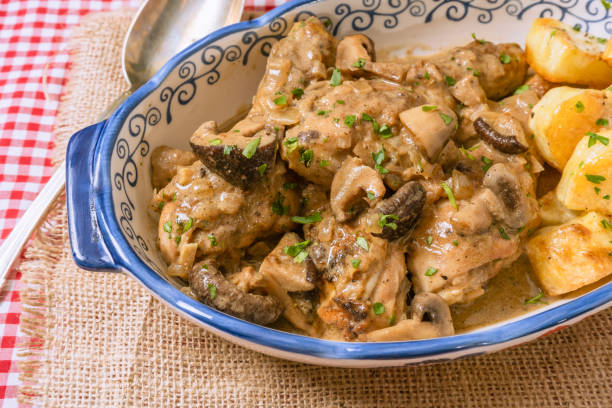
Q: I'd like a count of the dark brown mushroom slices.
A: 4